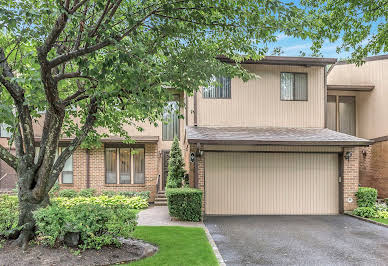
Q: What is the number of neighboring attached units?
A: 2